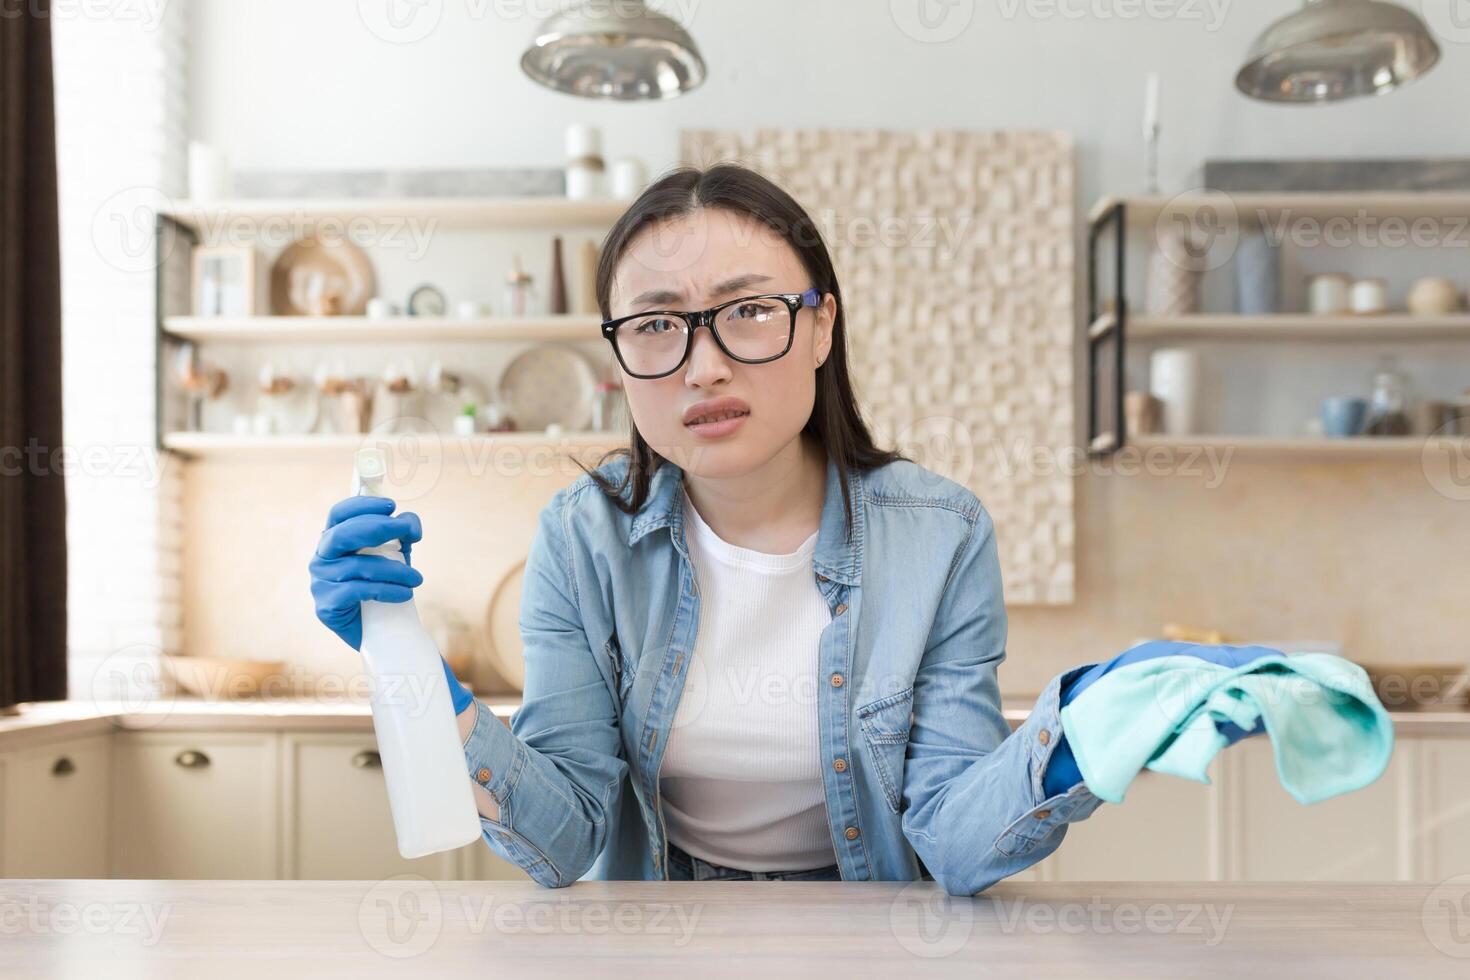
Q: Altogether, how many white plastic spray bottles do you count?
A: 1